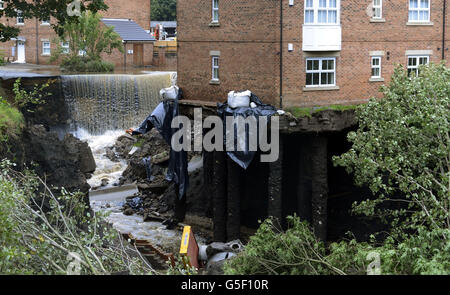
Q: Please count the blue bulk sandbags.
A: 0